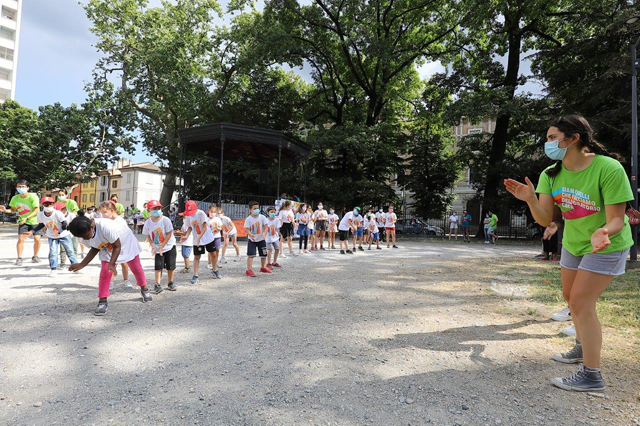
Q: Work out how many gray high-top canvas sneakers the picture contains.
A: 2